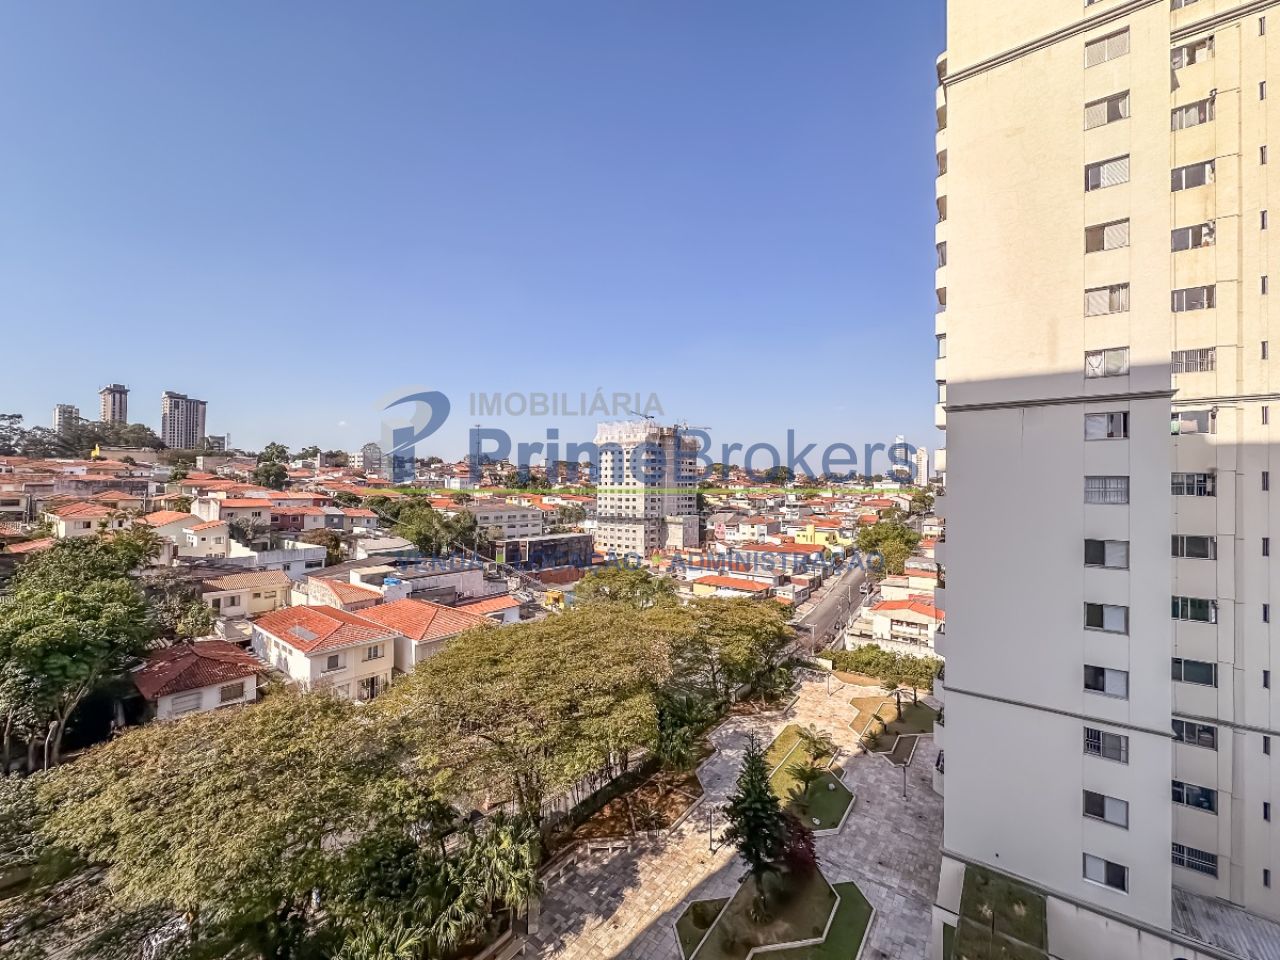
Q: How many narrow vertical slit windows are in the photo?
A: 14